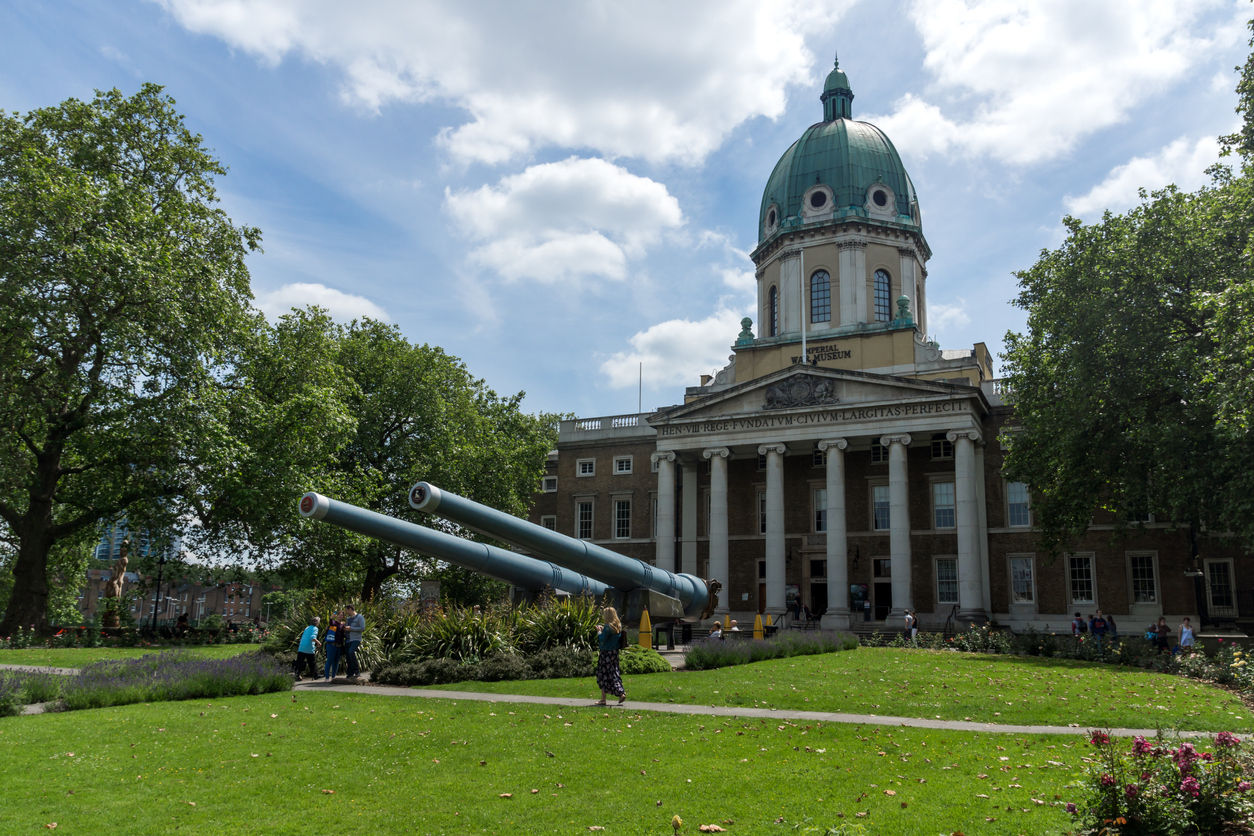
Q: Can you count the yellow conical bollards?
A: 4